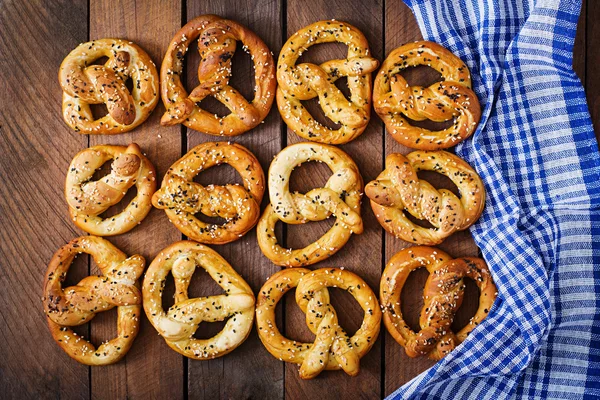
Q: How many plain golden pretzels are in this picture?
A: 0